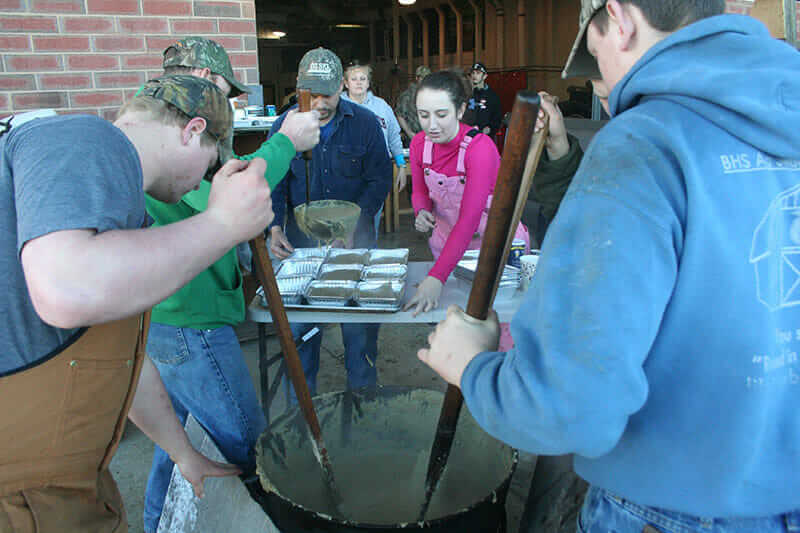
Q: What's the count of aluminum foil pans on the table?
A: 9